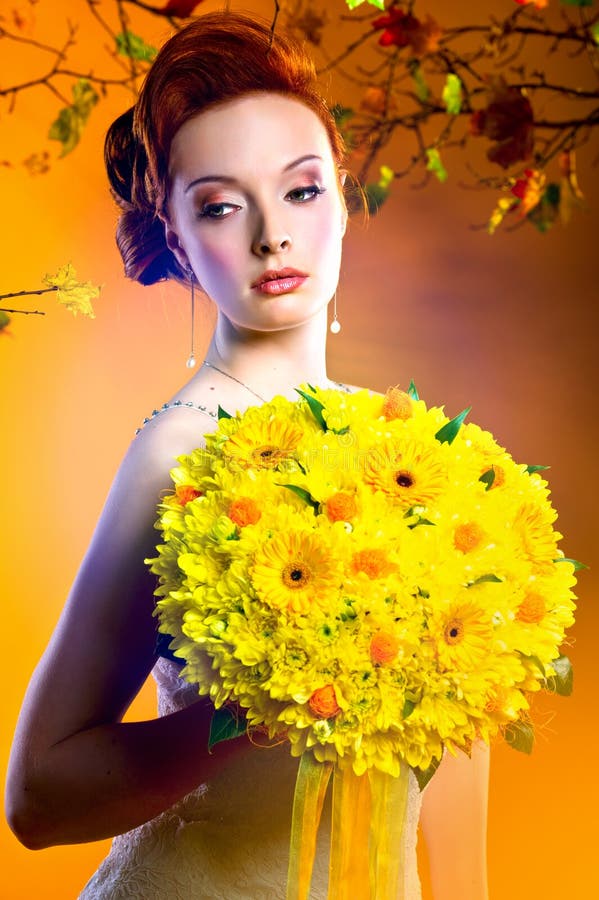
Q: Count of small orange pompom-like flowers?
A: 10